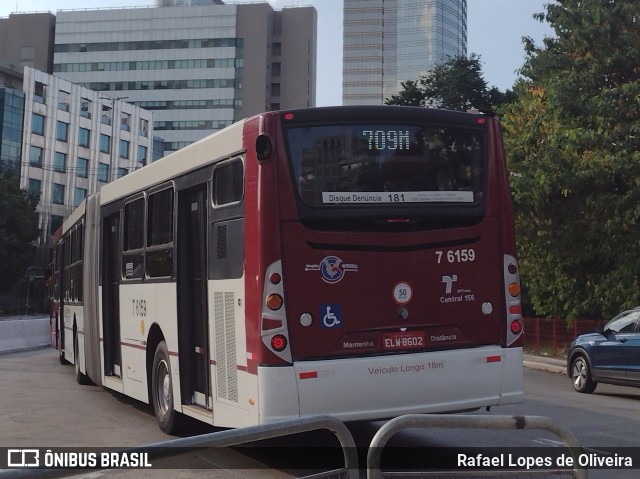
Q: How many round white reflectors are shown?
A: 2